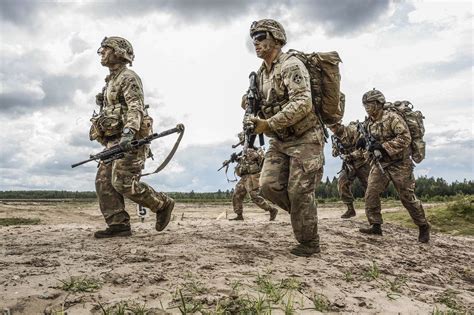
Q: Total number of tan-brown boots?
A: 8